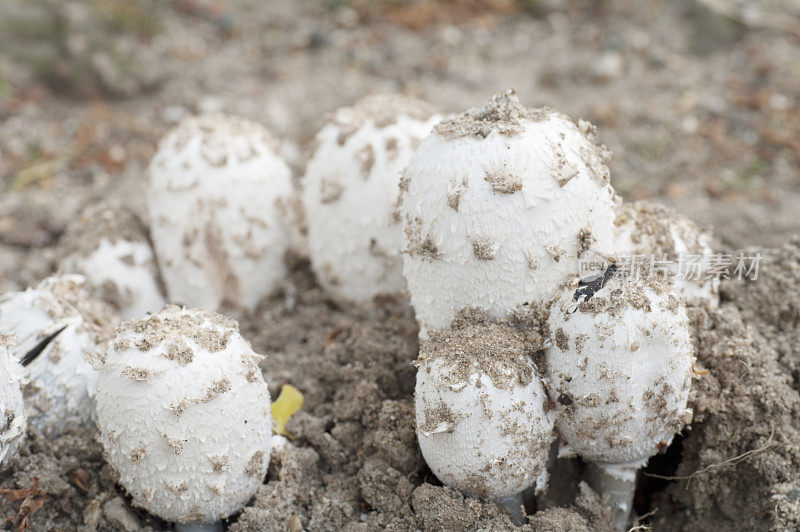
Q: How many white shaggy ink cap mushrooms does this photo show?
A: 10